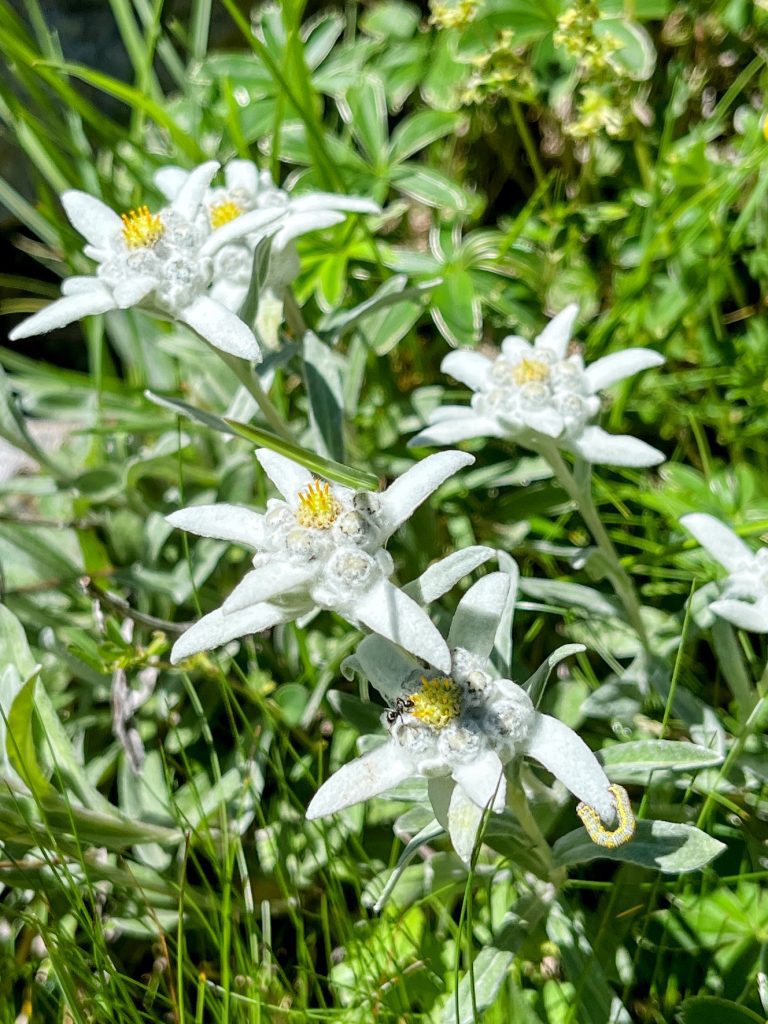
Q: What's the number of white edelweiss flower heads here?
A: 6